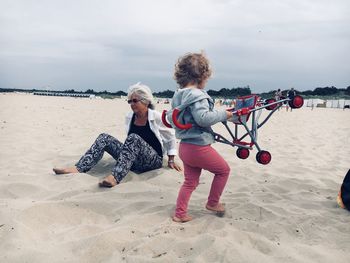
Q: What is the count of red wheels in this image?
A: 4